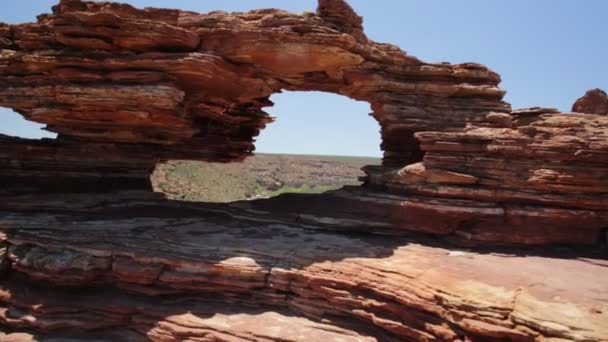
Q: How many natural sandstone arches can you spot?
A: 1